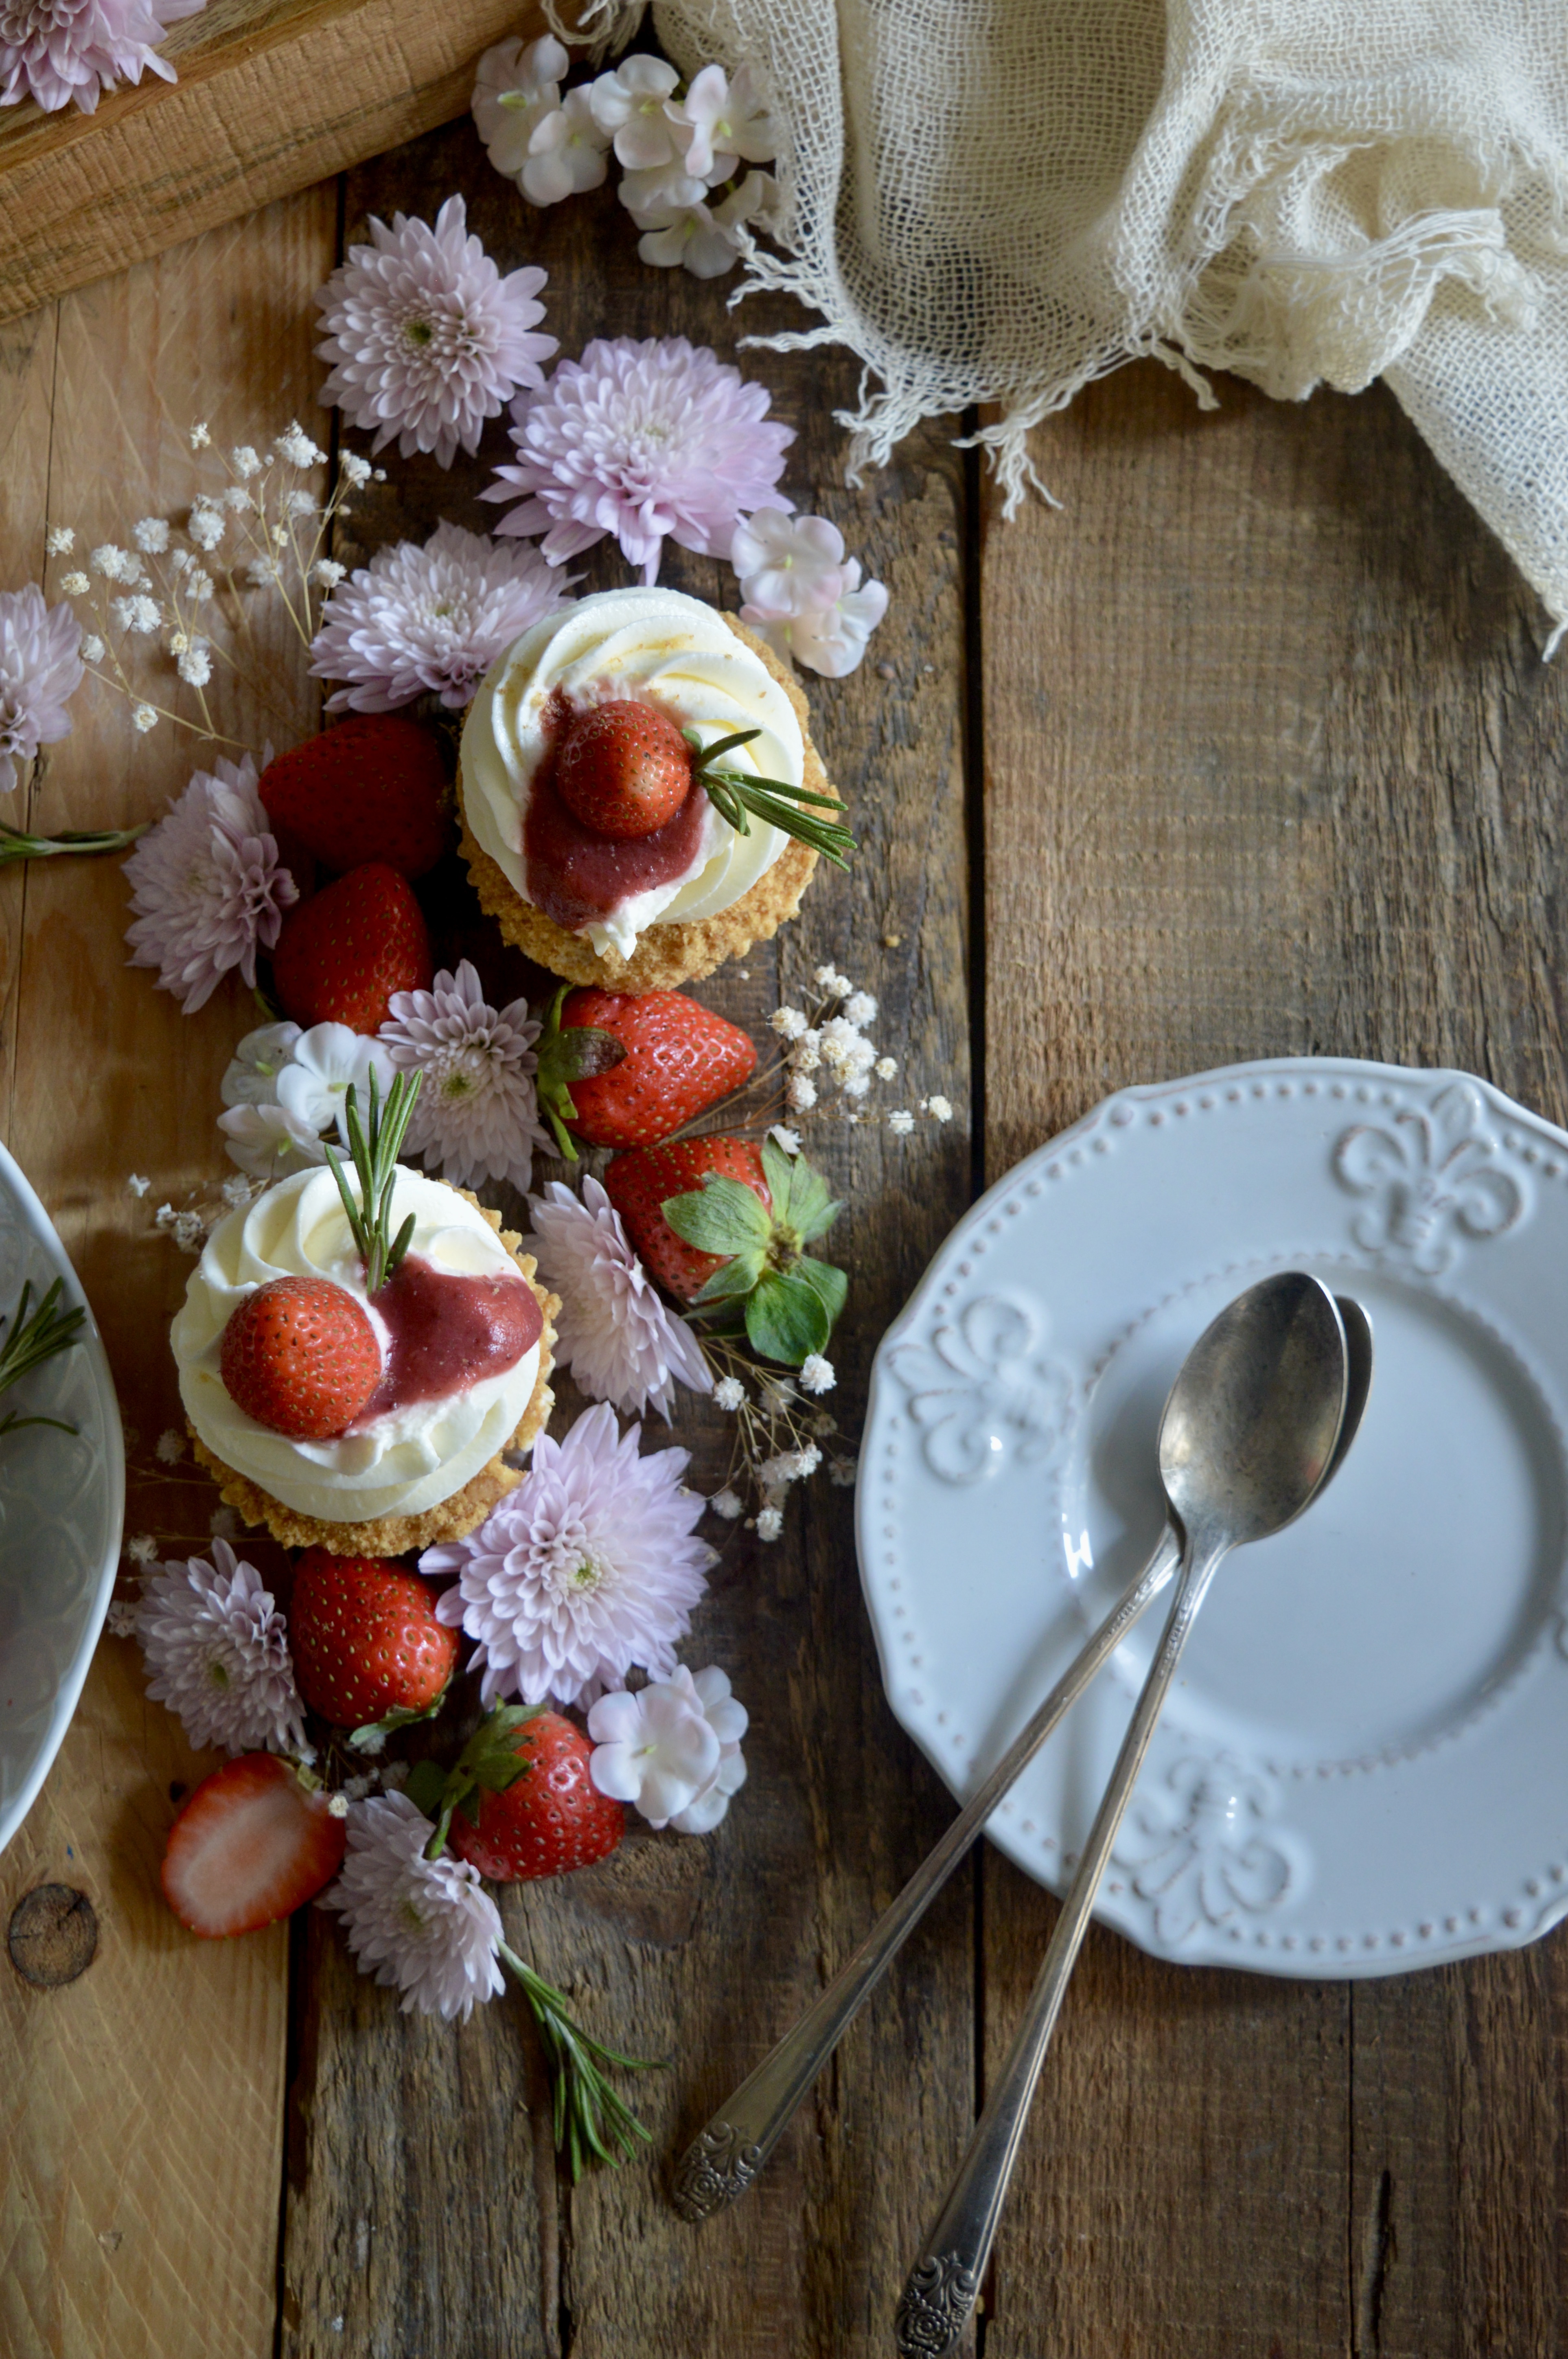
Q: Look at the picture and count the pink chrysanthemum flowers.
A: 11